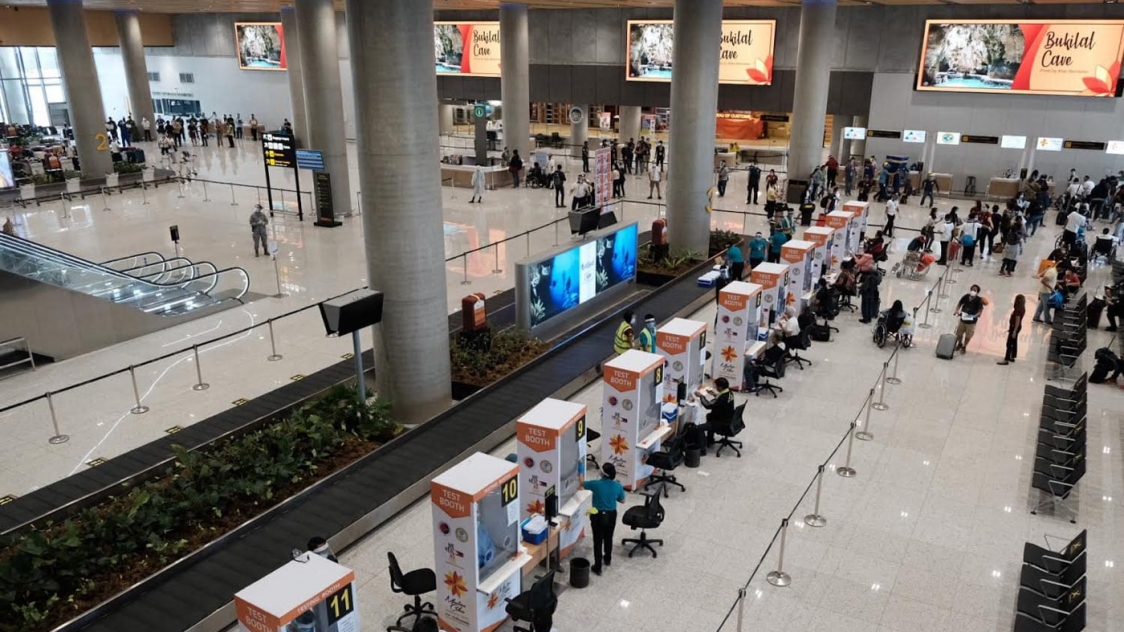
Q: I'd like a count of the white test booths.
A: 11